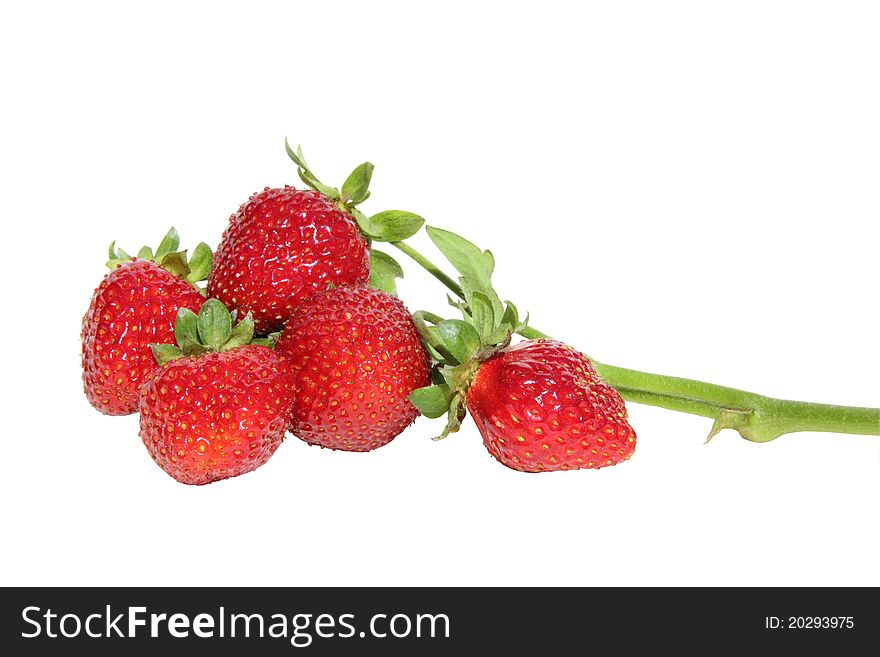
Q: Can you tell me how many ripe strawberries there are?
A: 5